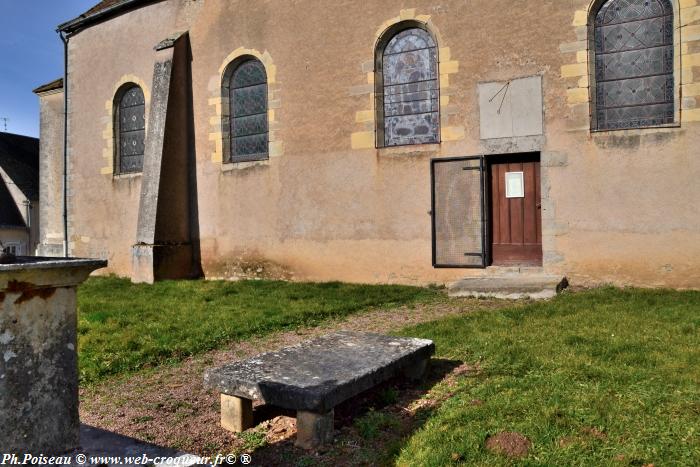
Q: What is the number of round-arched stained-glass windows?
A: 4